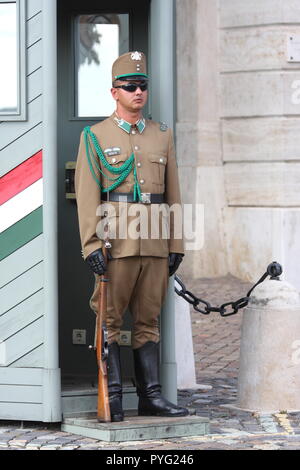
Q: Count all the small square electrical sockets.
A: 2